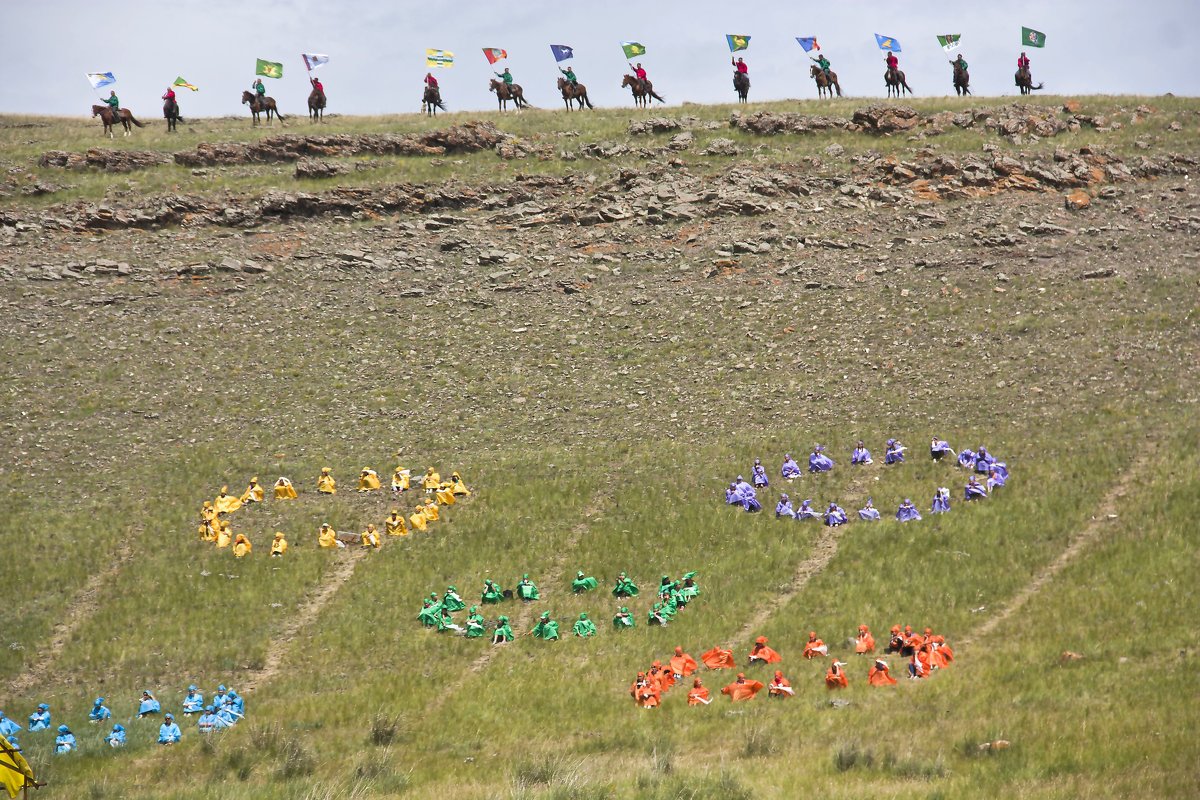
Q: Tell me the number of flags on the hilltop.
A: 13